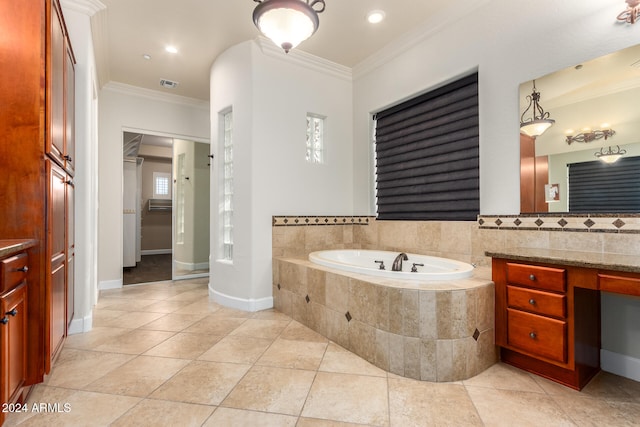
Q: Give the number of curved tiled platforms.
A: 1